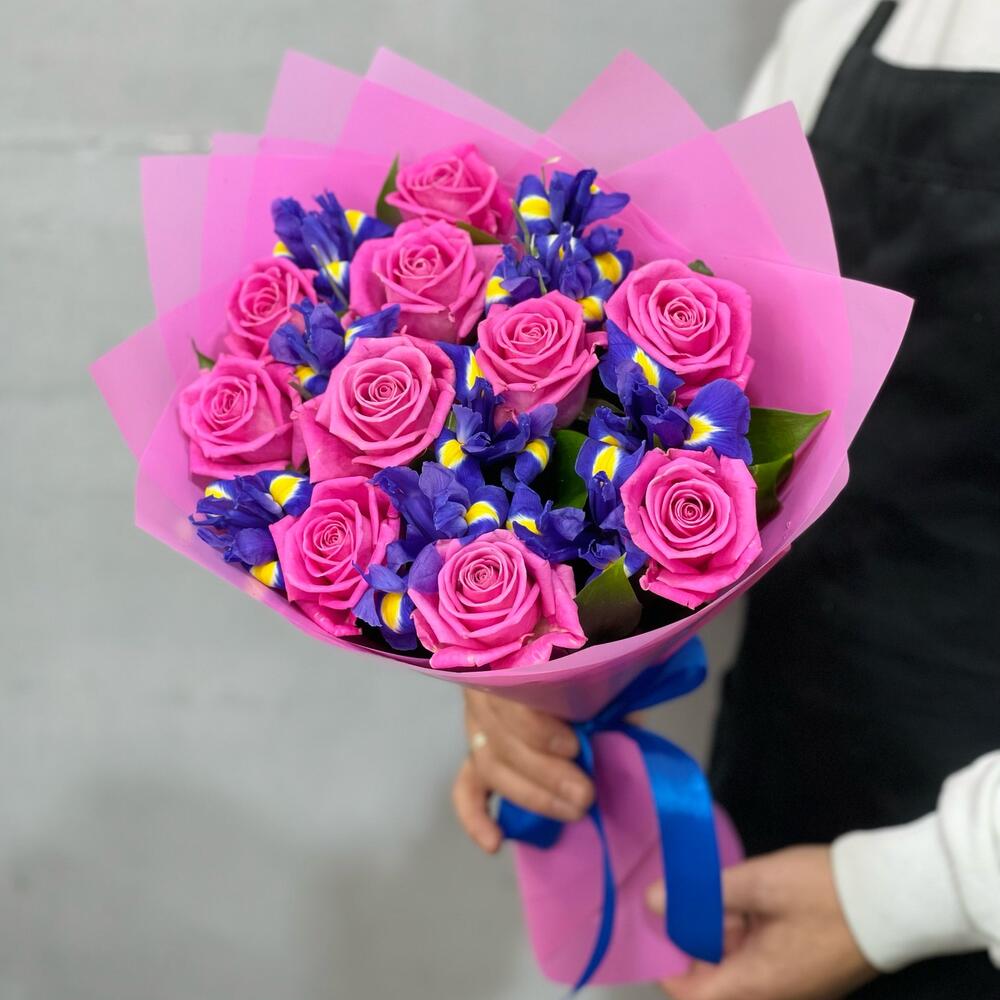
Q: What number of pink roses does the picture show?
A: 10